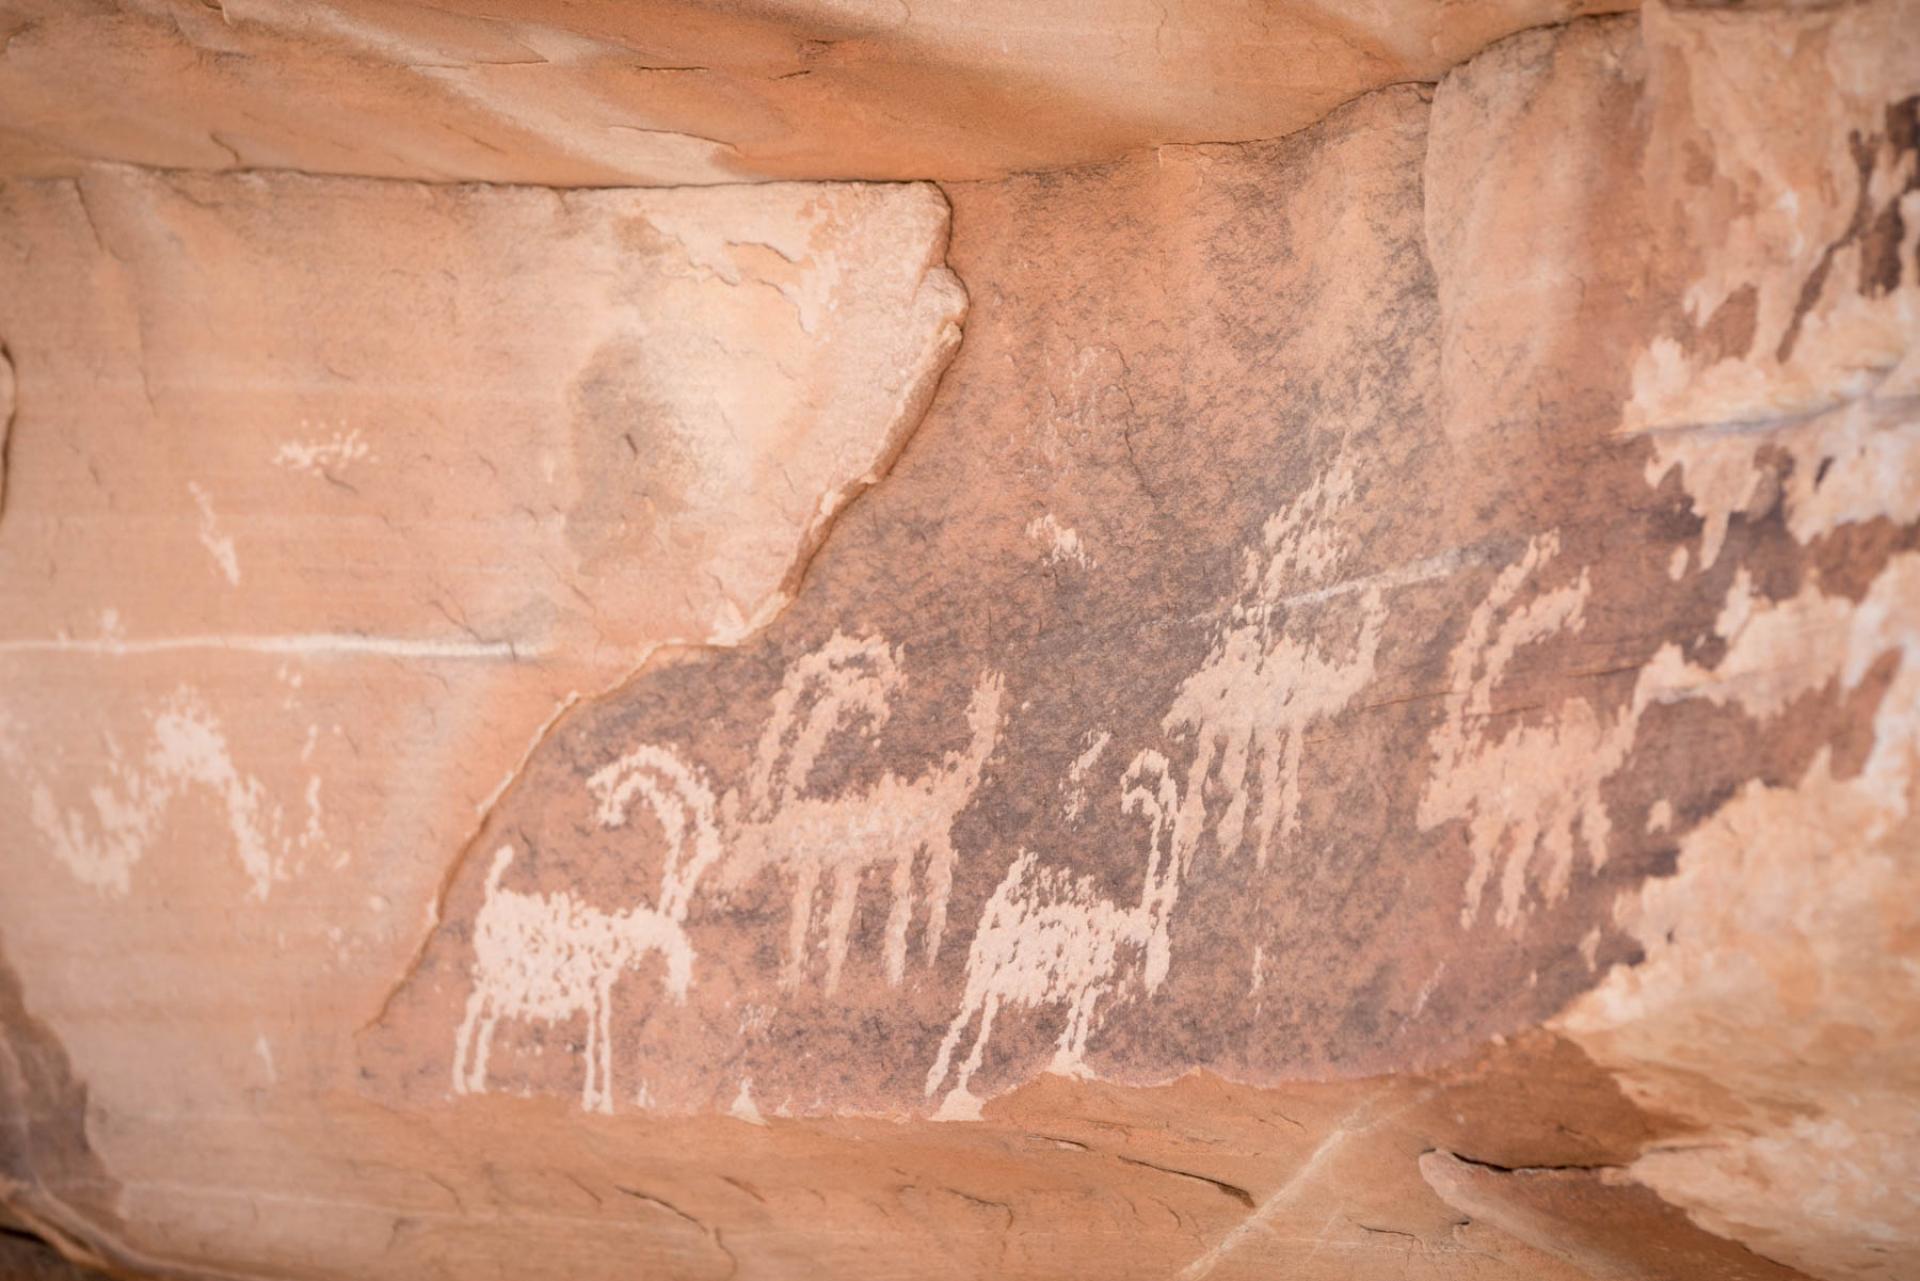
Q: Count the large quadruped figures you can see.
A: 5